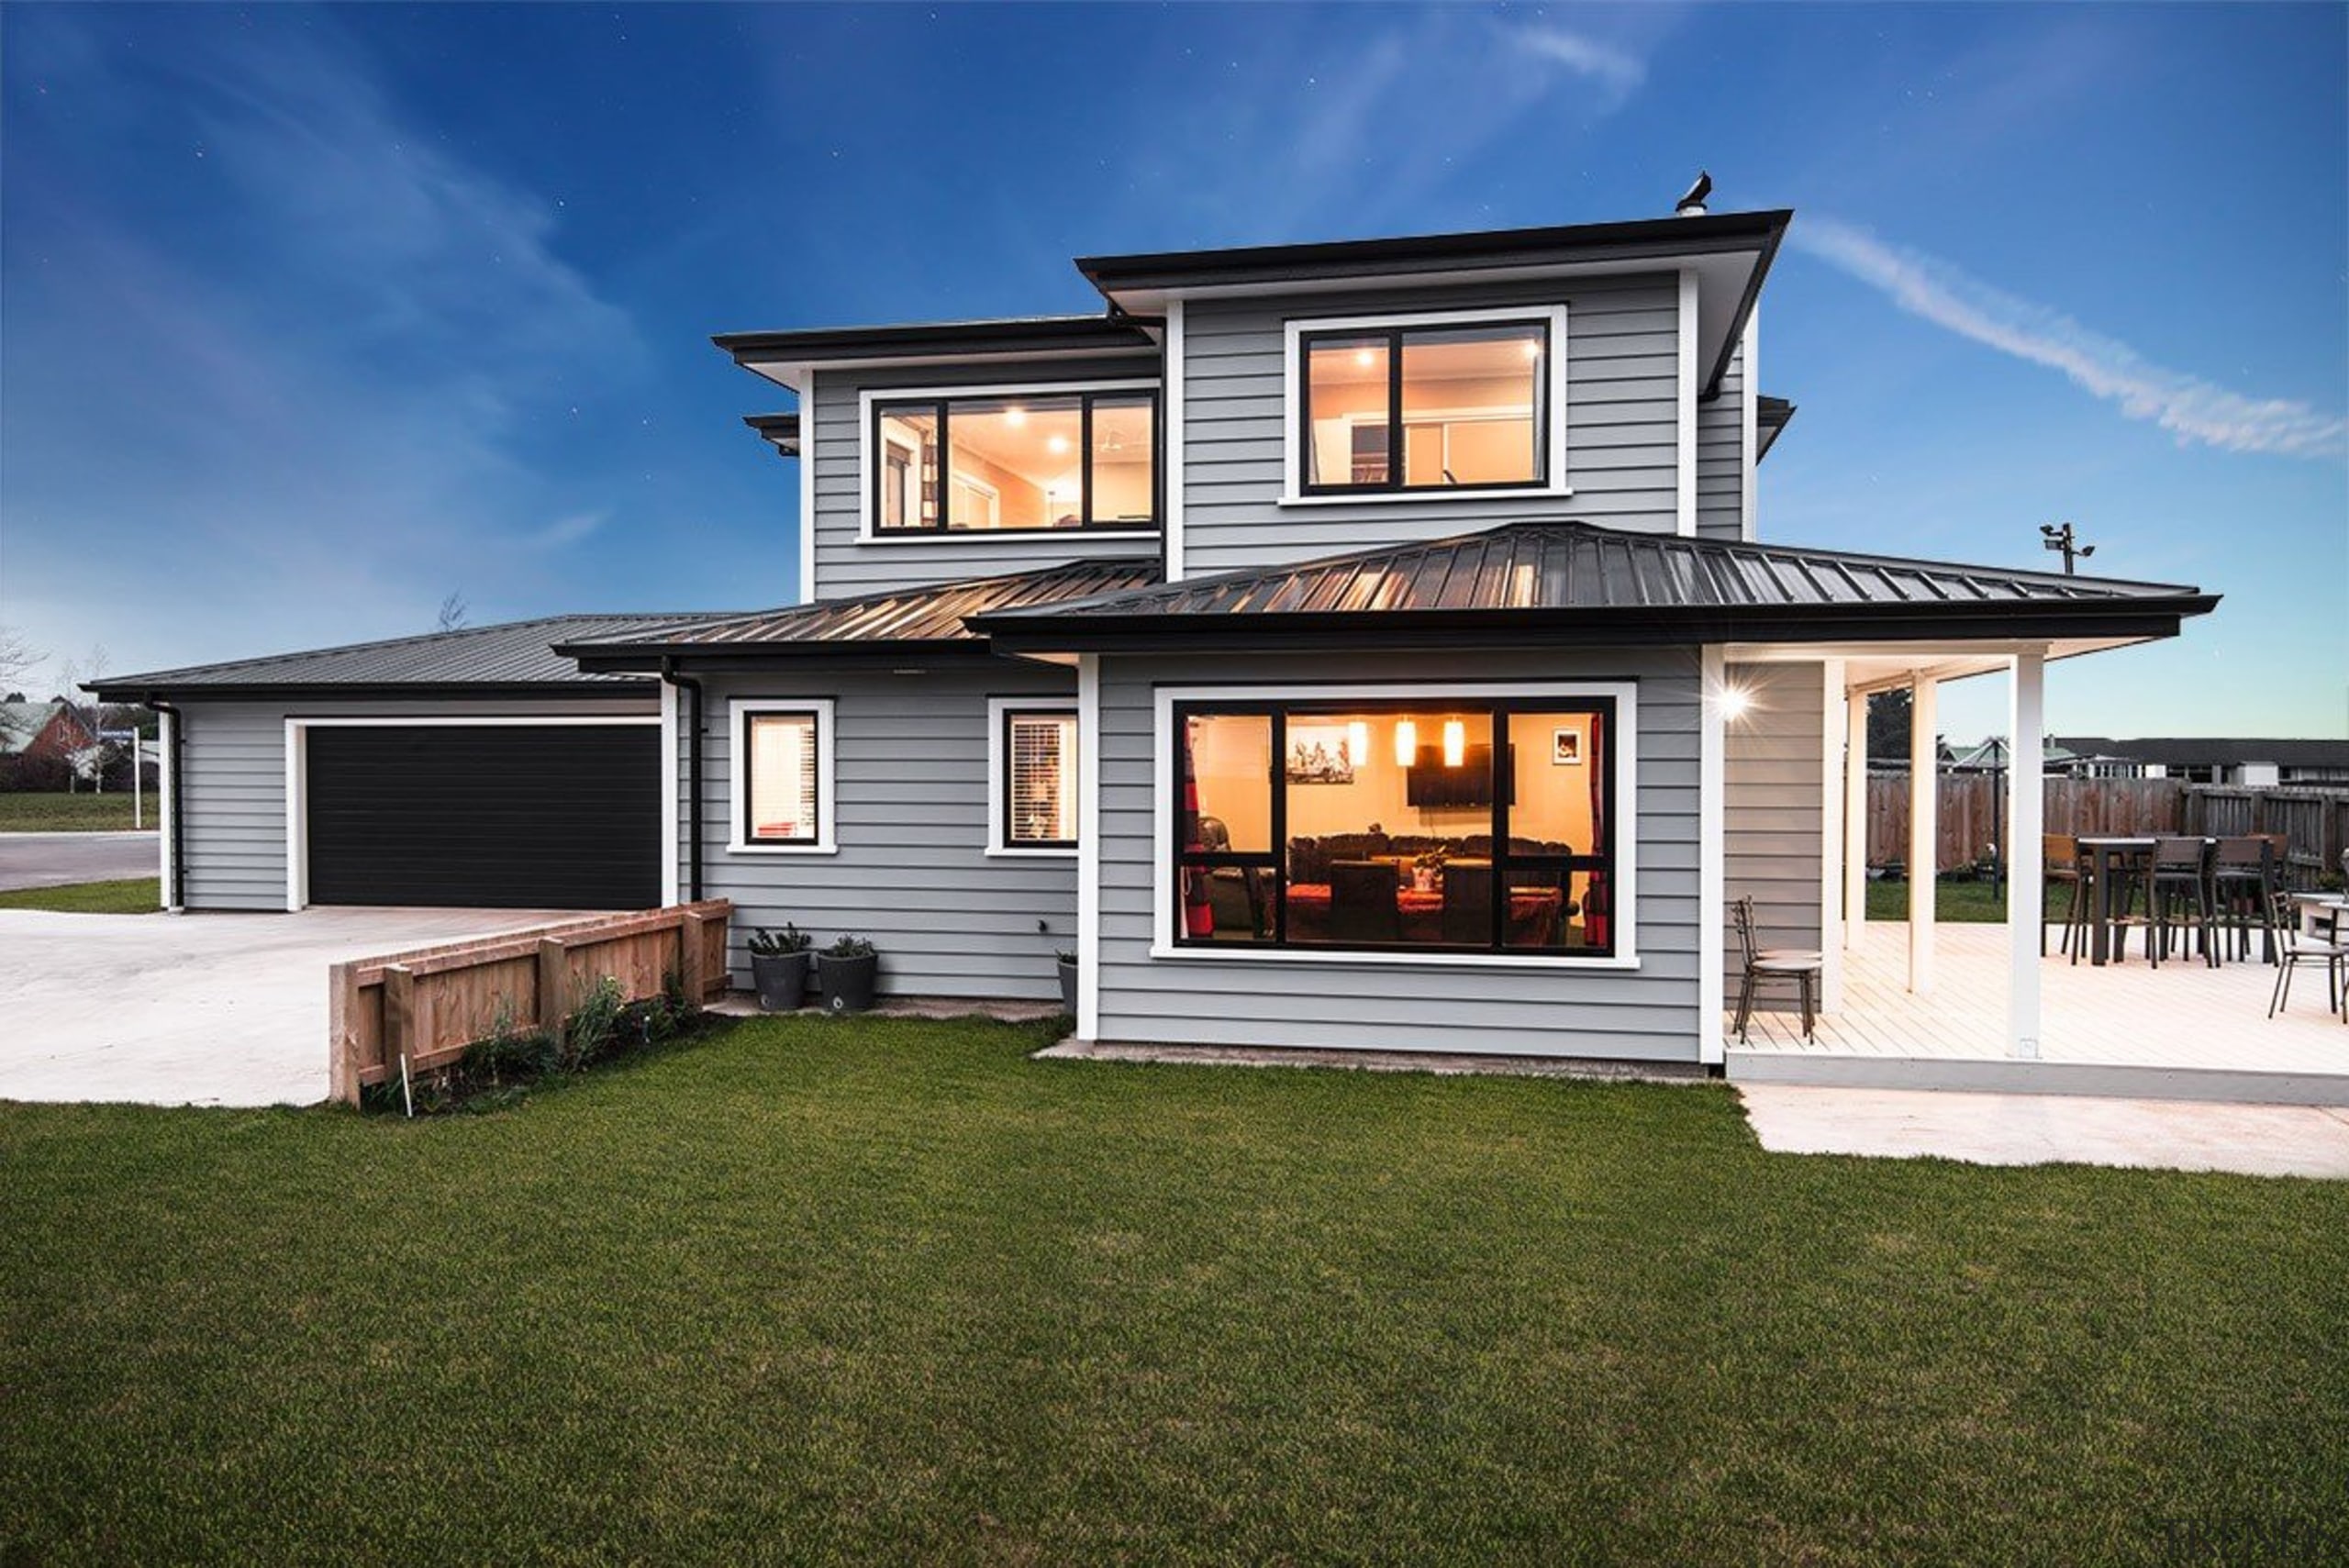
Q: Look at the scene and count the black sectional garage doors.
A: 1